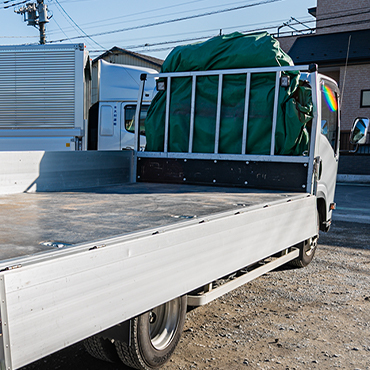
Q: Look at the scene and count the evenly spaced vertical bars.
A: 5